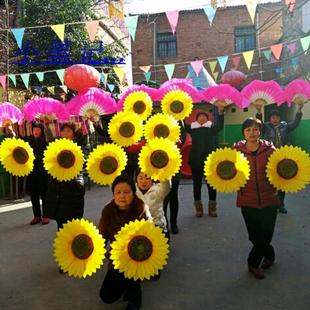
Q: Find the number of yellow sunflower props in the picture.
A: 12